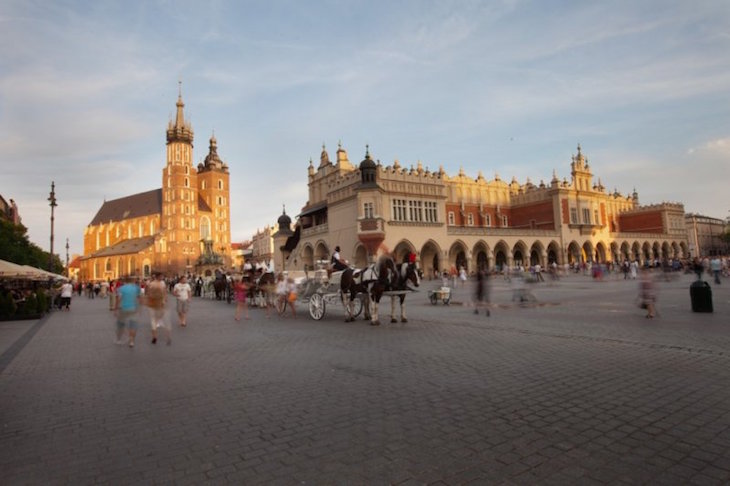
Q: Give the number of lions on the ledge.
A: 0